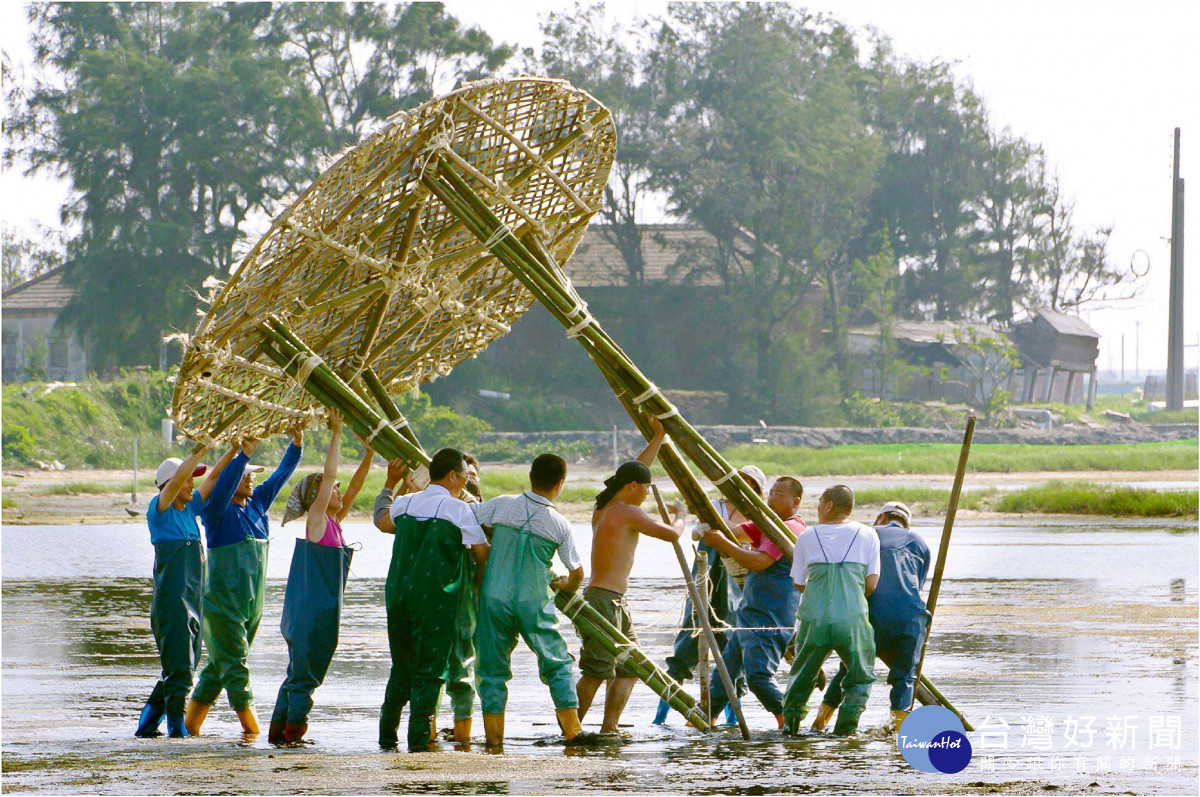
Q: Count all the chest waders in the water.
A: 10